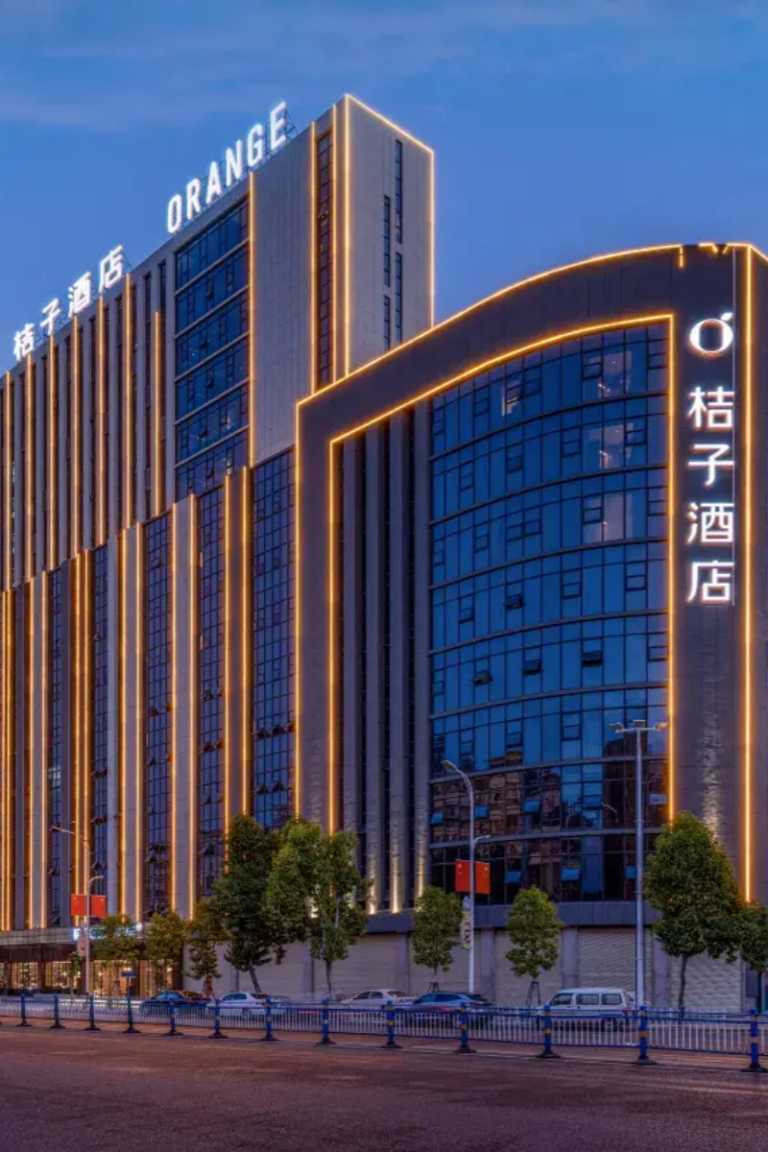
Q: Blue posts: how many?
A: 13